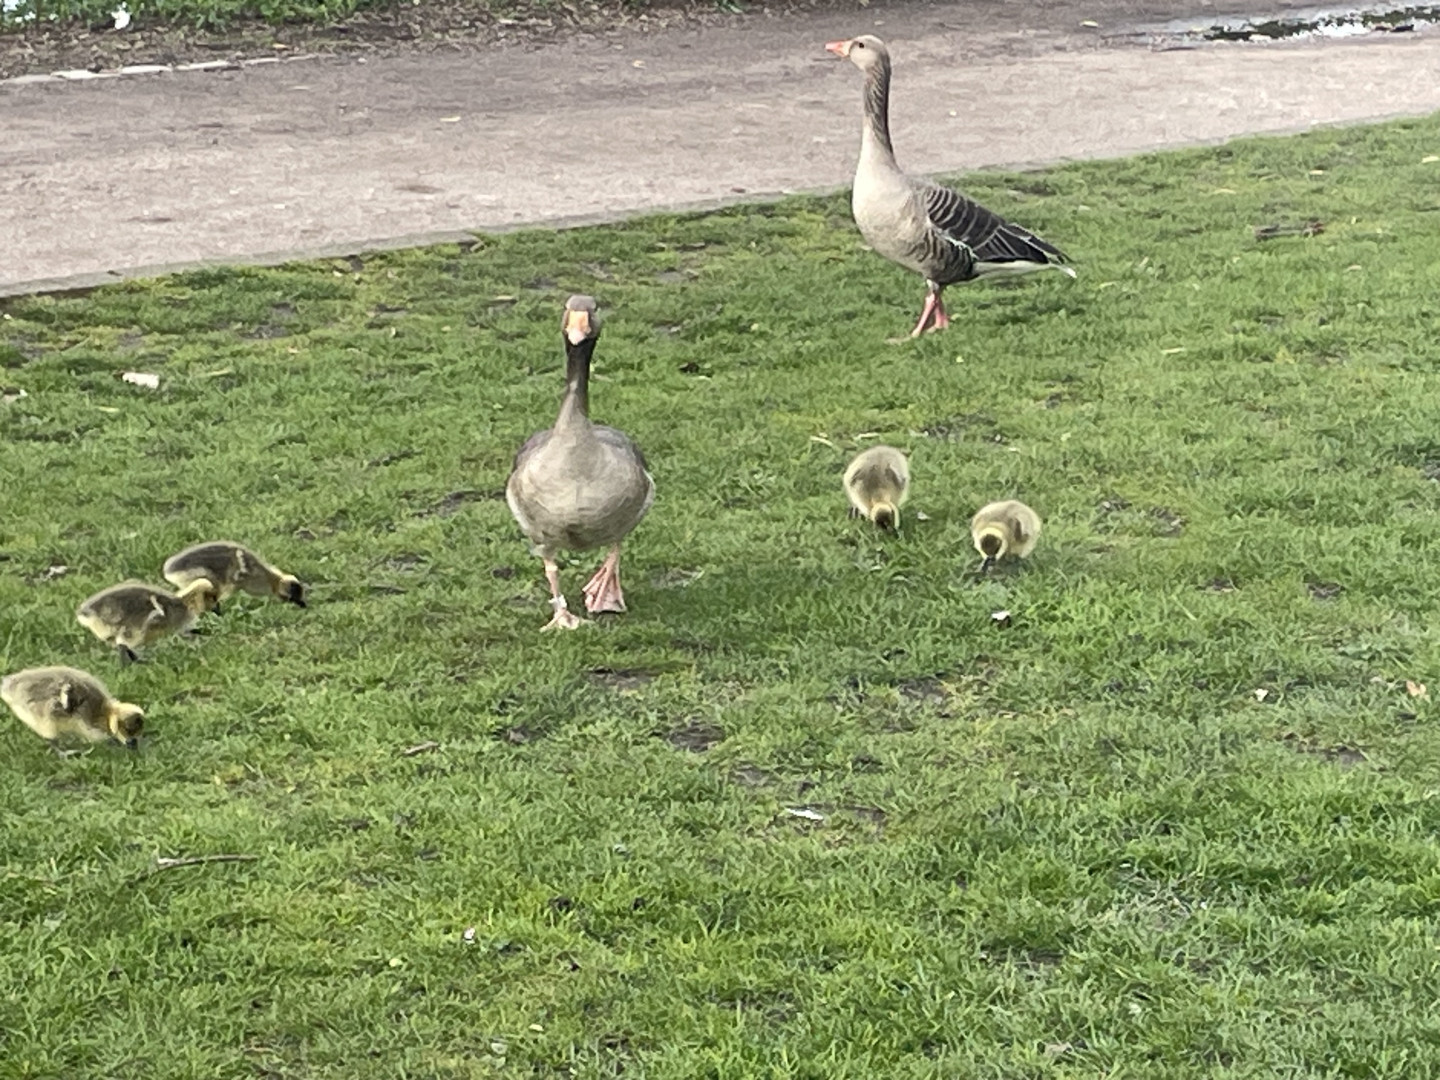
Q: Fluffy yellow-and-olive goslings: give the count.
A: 5